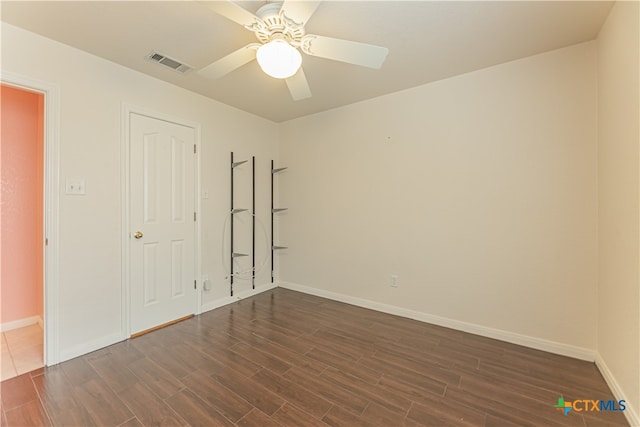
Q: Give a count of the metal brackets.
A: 6